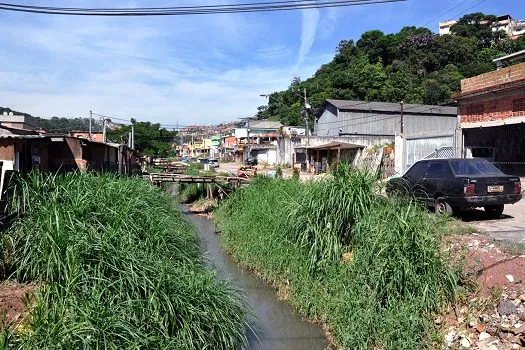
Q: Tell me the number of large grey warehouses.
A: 1